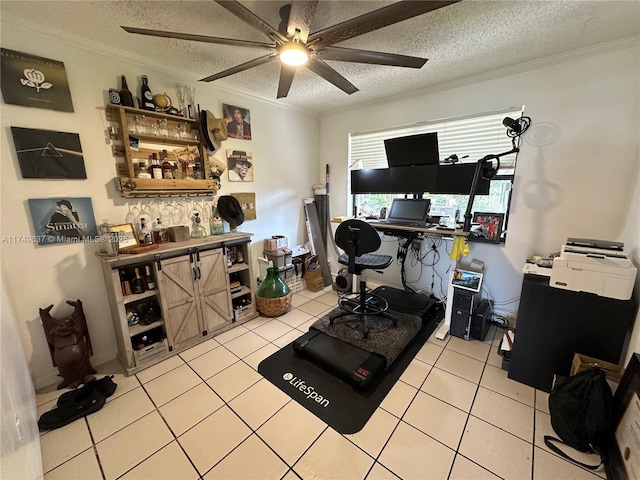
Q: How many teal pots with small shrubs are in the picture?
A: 0